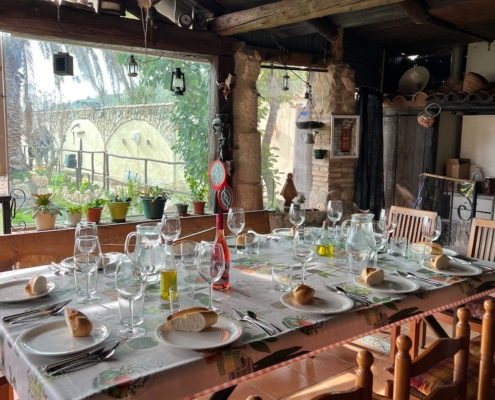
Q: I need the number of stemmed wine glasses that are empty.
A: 12